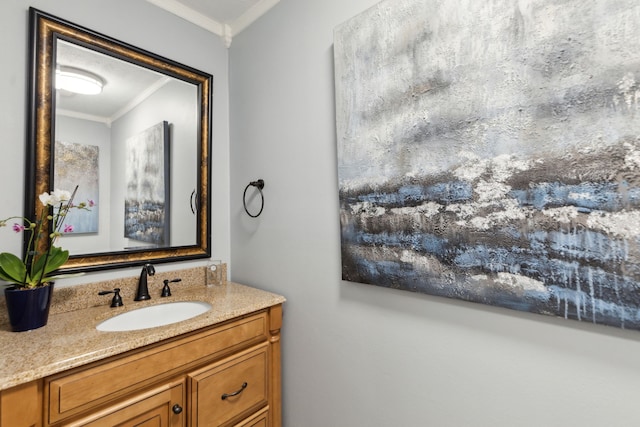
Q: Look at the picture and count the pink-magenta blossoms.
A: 3